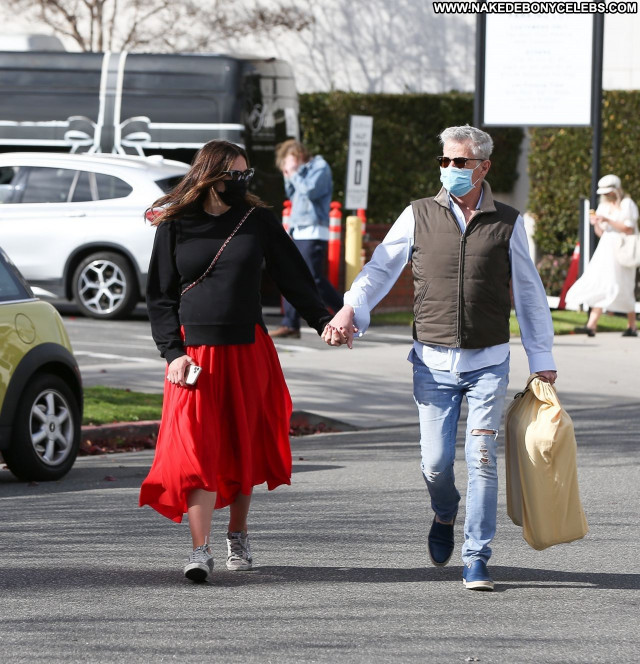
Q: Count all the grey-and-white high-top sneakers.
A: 2